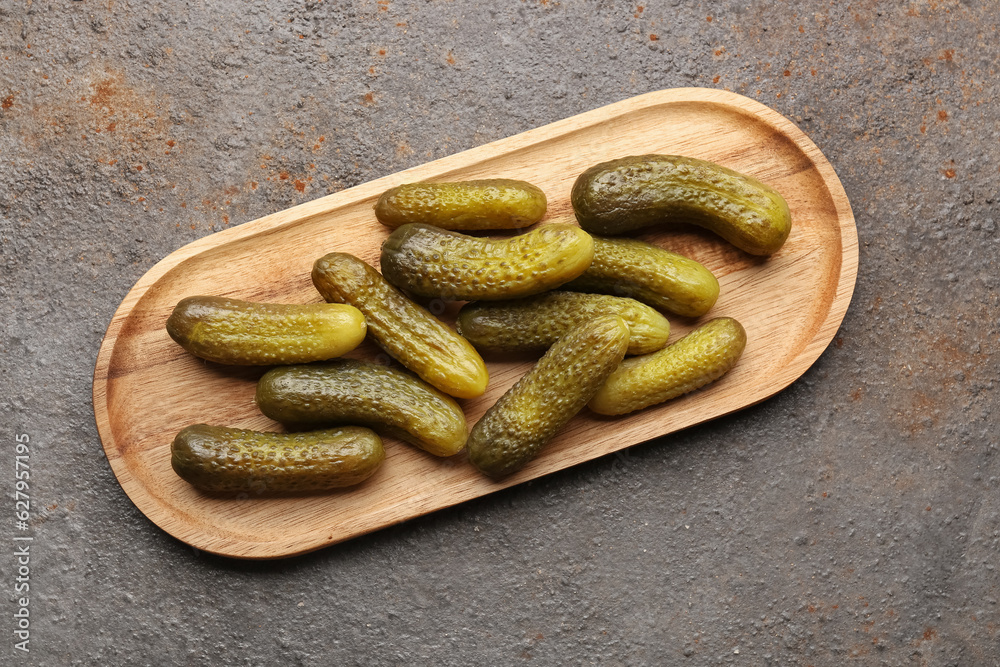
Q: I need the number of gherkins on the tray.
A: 11